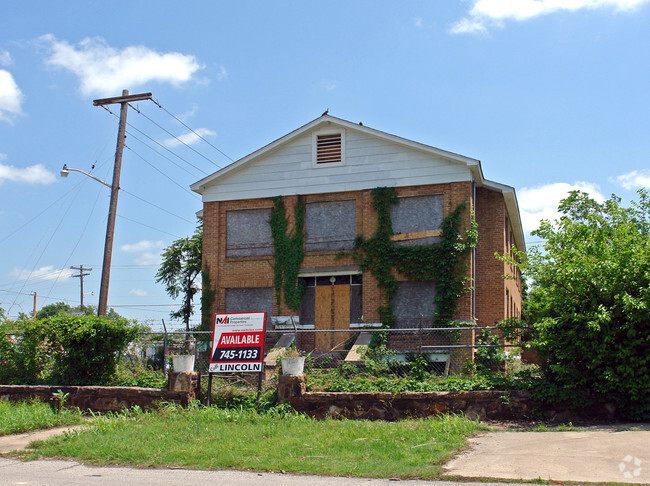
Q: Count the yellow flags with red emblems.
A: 0